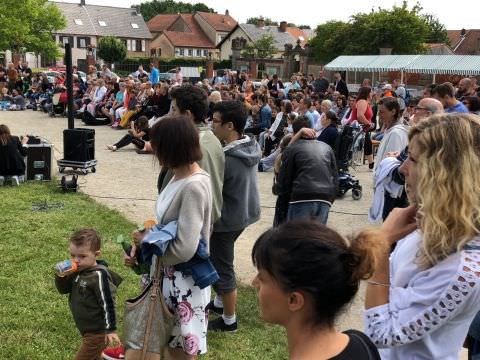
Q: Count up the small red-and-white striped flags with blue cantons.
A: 0